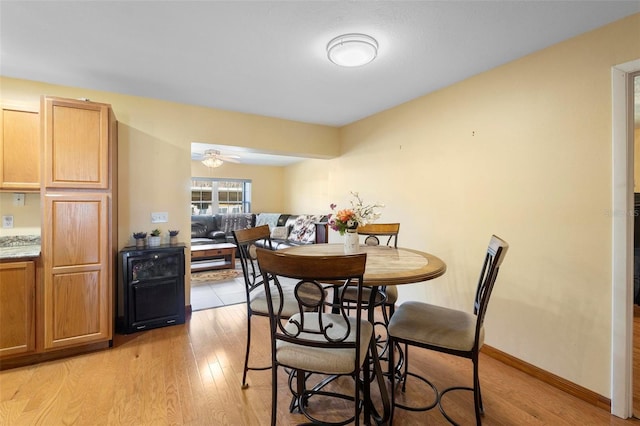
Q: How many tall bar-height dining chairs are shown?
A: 4